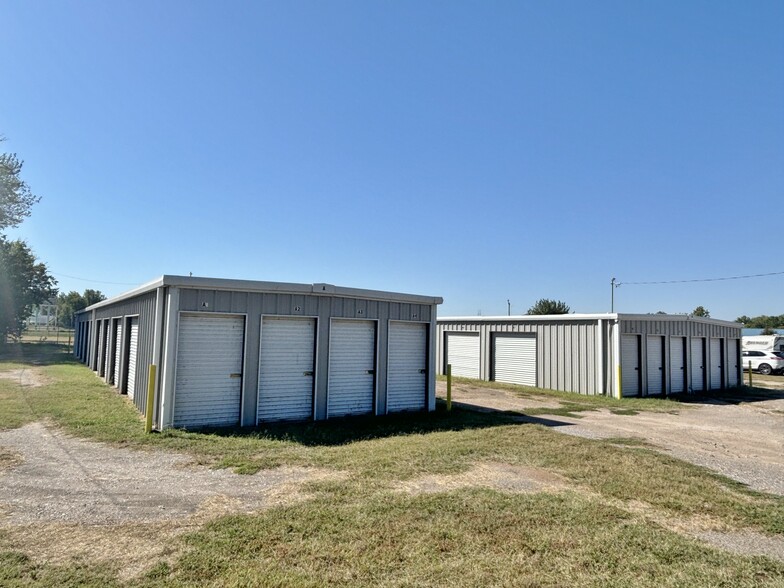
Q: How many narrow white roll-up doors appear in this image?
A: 10